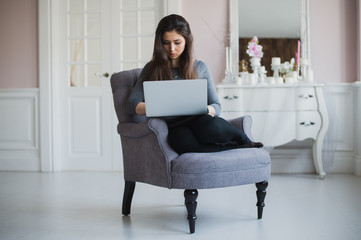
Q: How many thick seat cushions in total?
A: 1